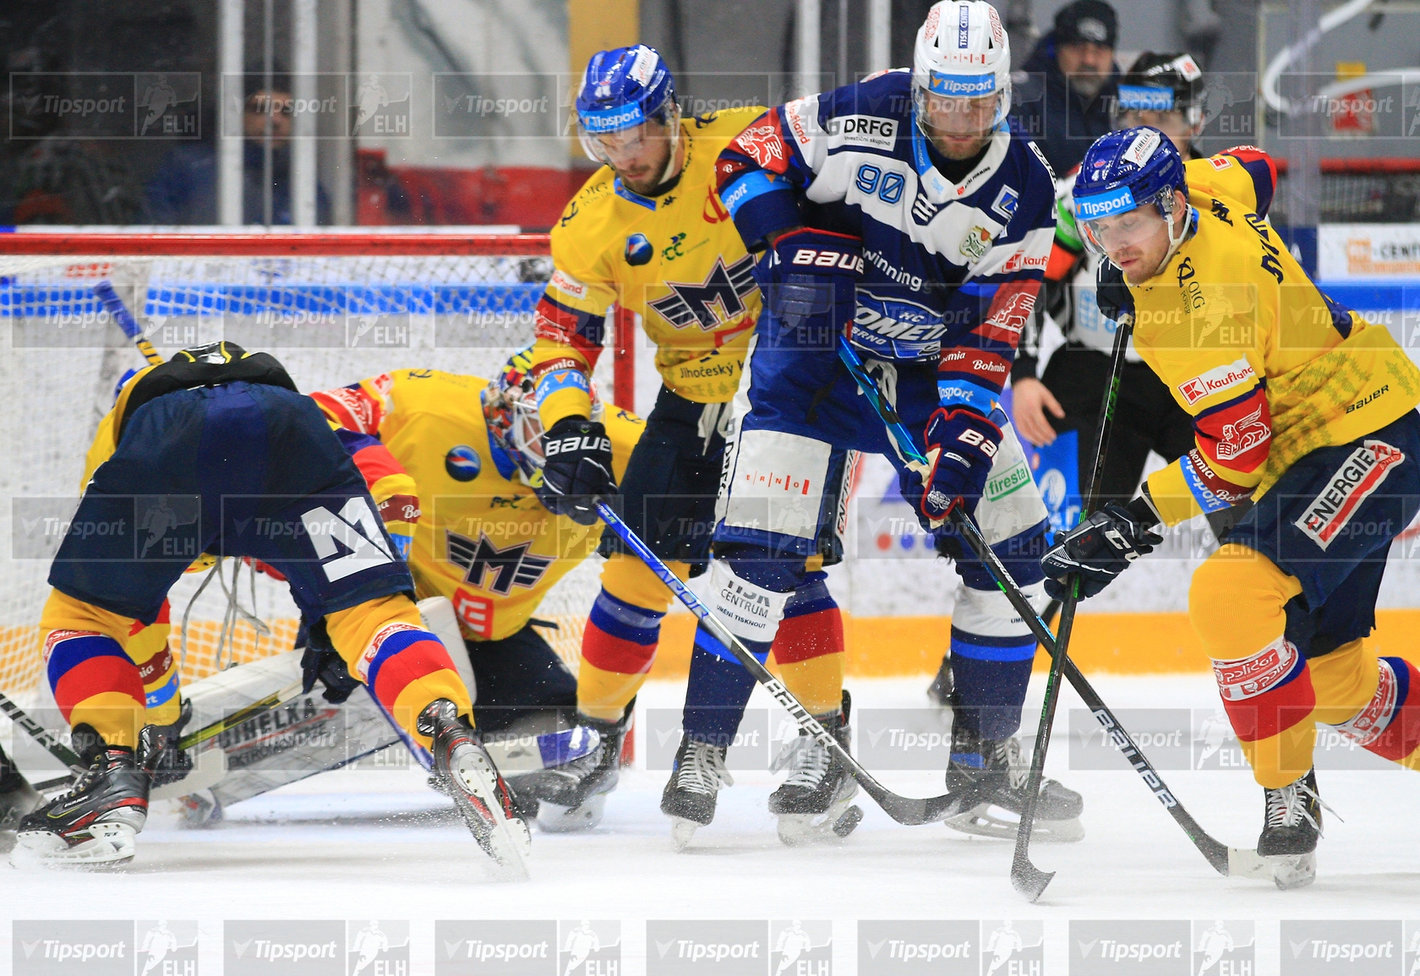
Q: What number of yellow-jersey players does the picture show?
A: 4